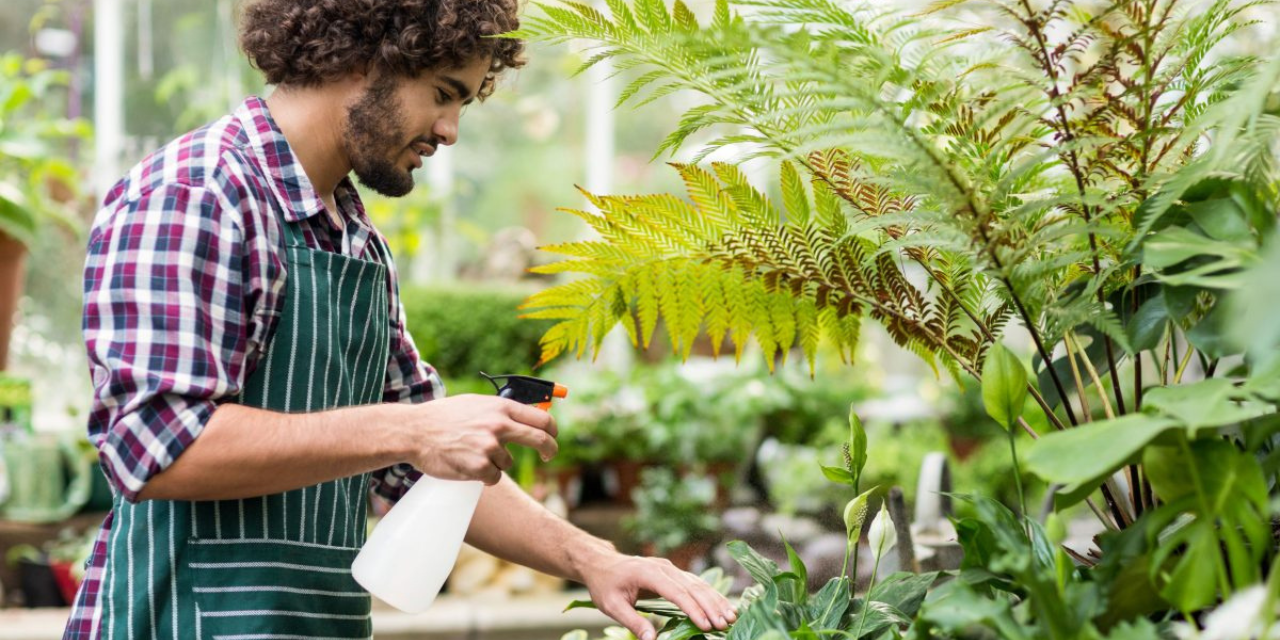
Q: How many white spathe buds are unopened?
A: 1